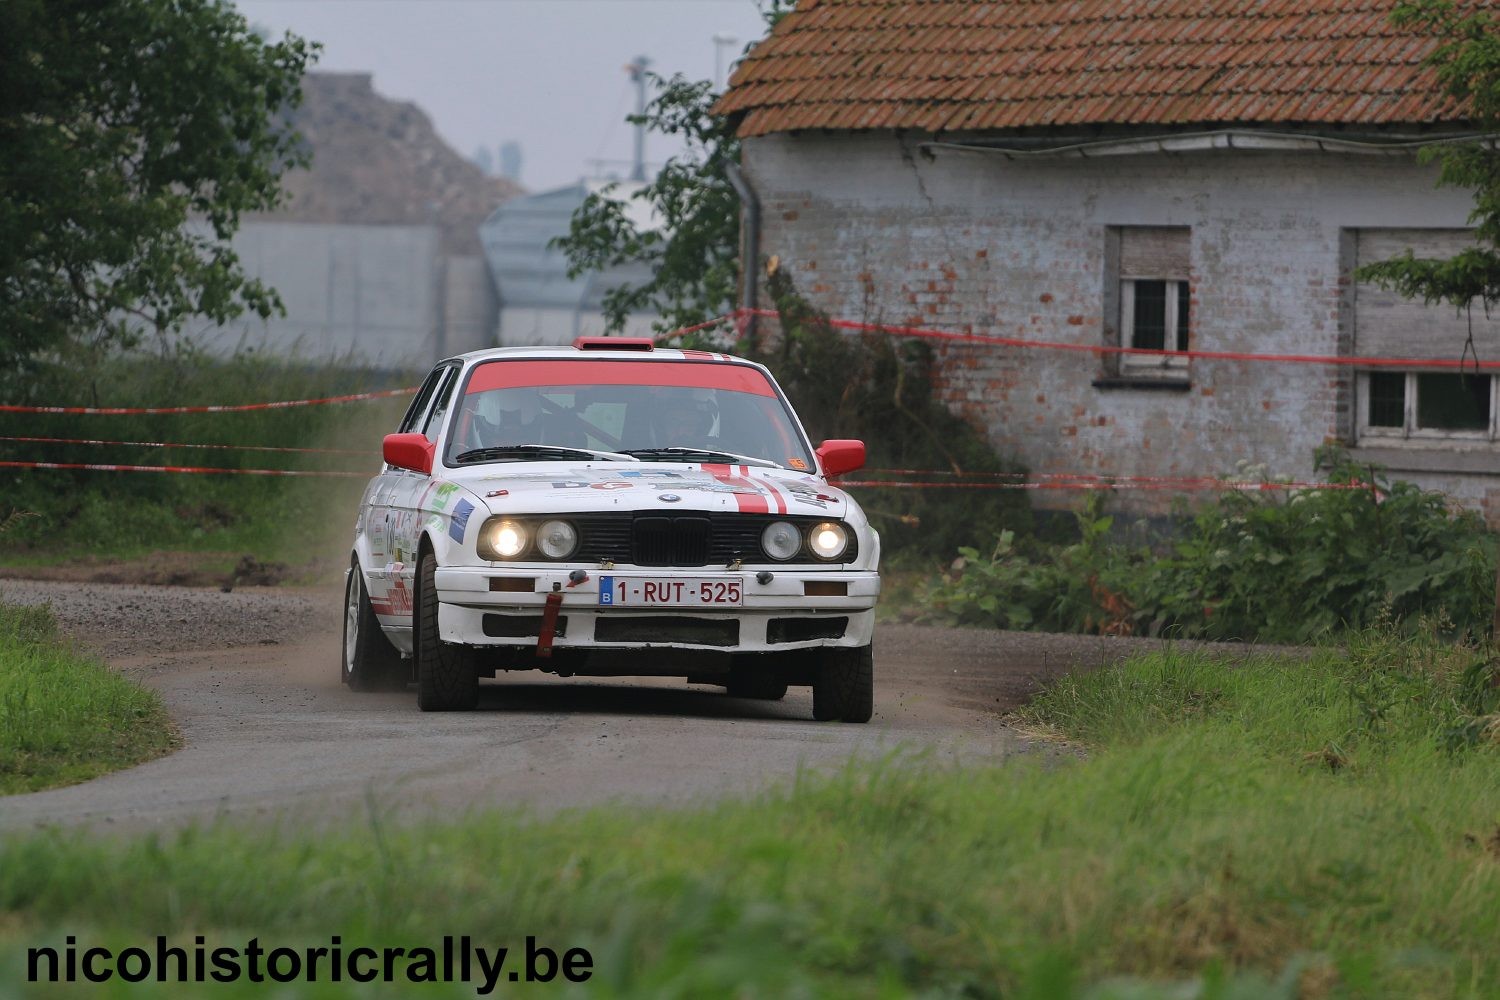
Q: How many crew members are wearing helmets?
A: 2